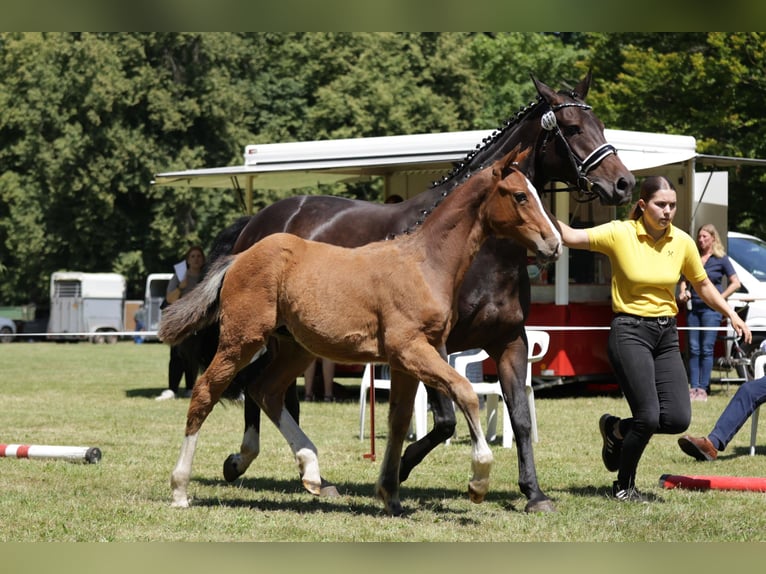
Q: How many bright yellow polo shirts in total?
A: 1